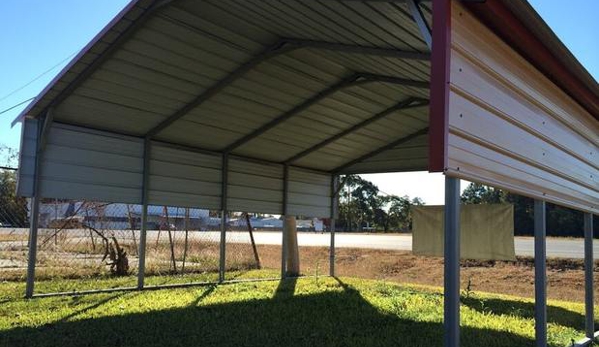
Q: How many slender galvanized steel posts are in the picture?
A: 8